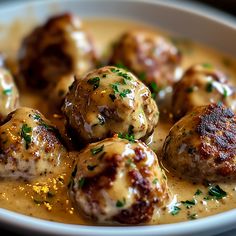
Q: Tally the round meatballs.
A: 8